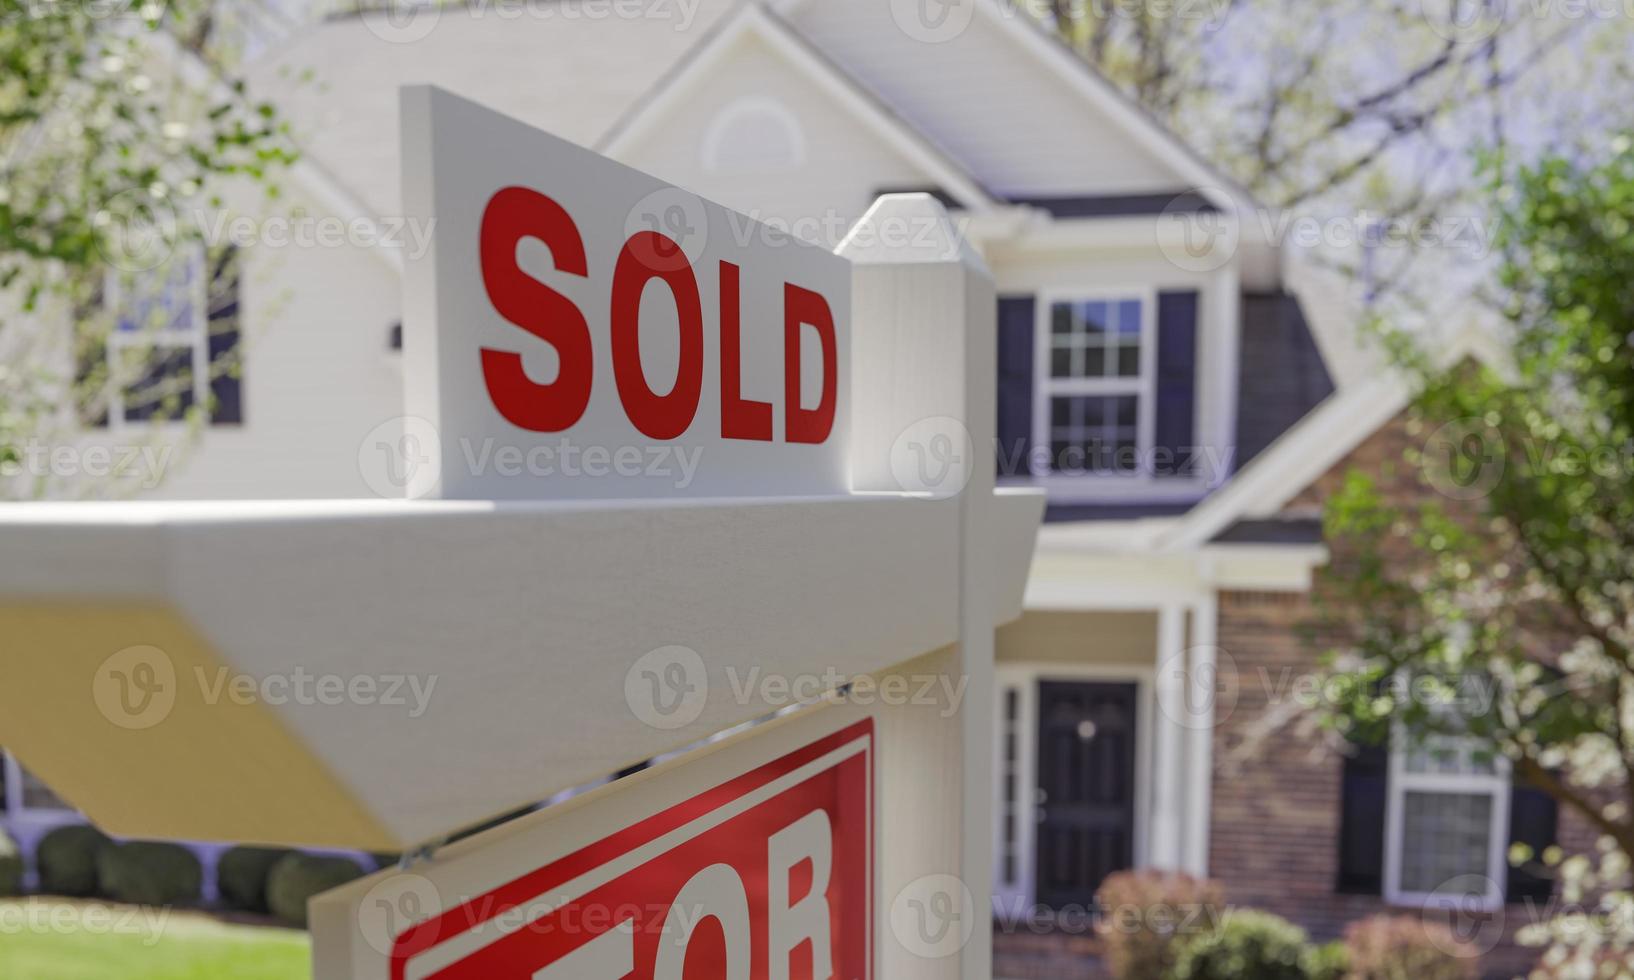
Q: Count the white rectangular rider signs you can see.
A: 1